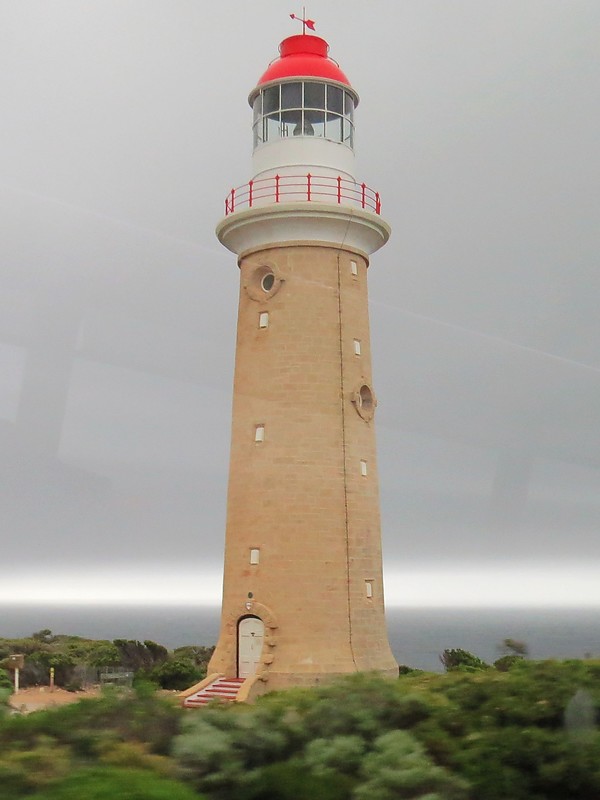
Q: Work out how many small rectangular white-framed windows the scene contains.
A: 7